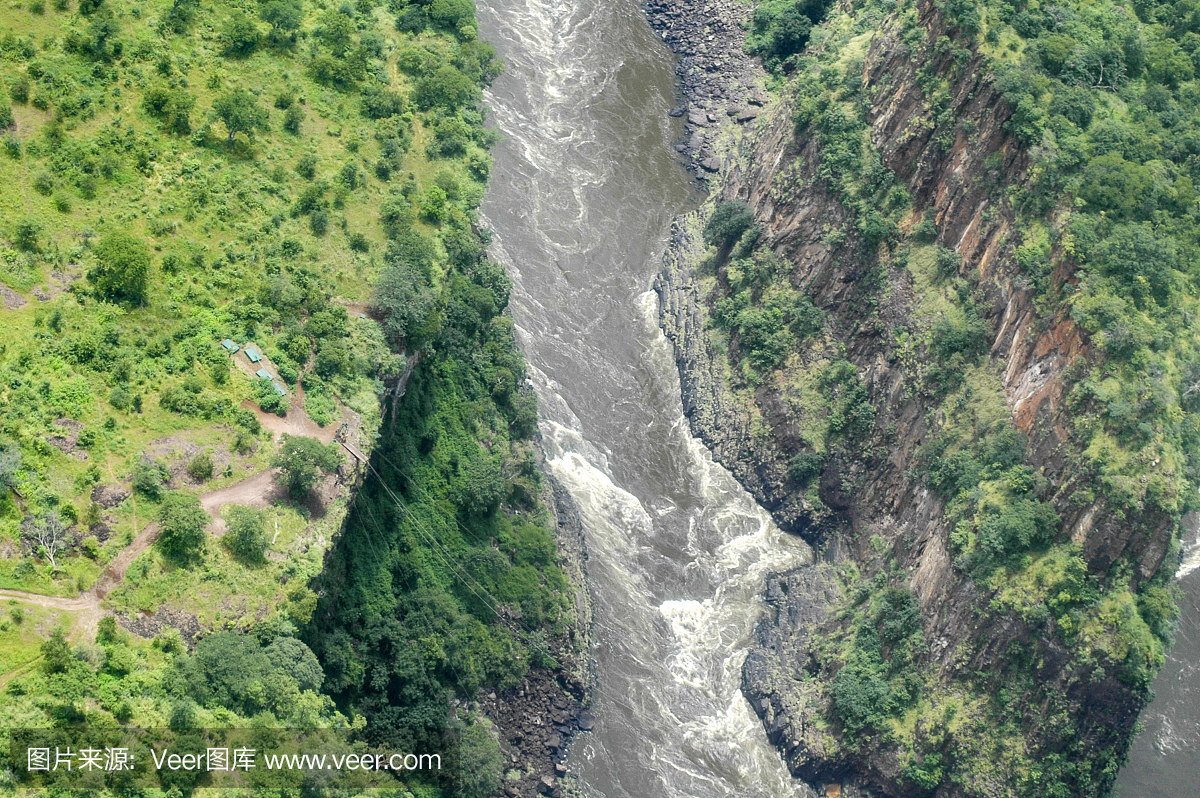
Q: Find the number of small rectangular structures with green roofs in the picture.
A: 4